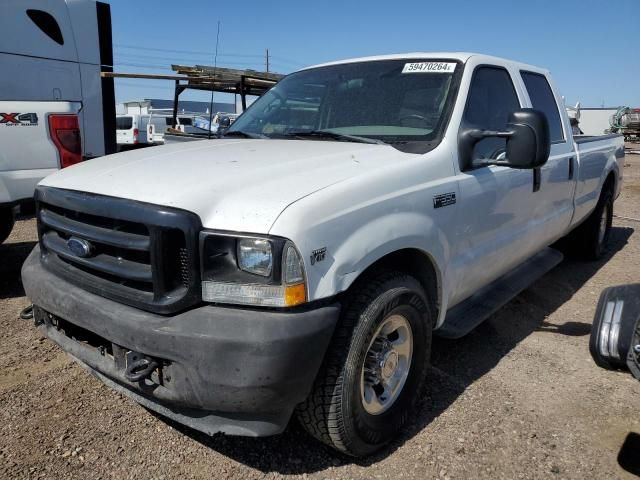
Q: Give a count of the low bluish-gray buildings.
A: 1